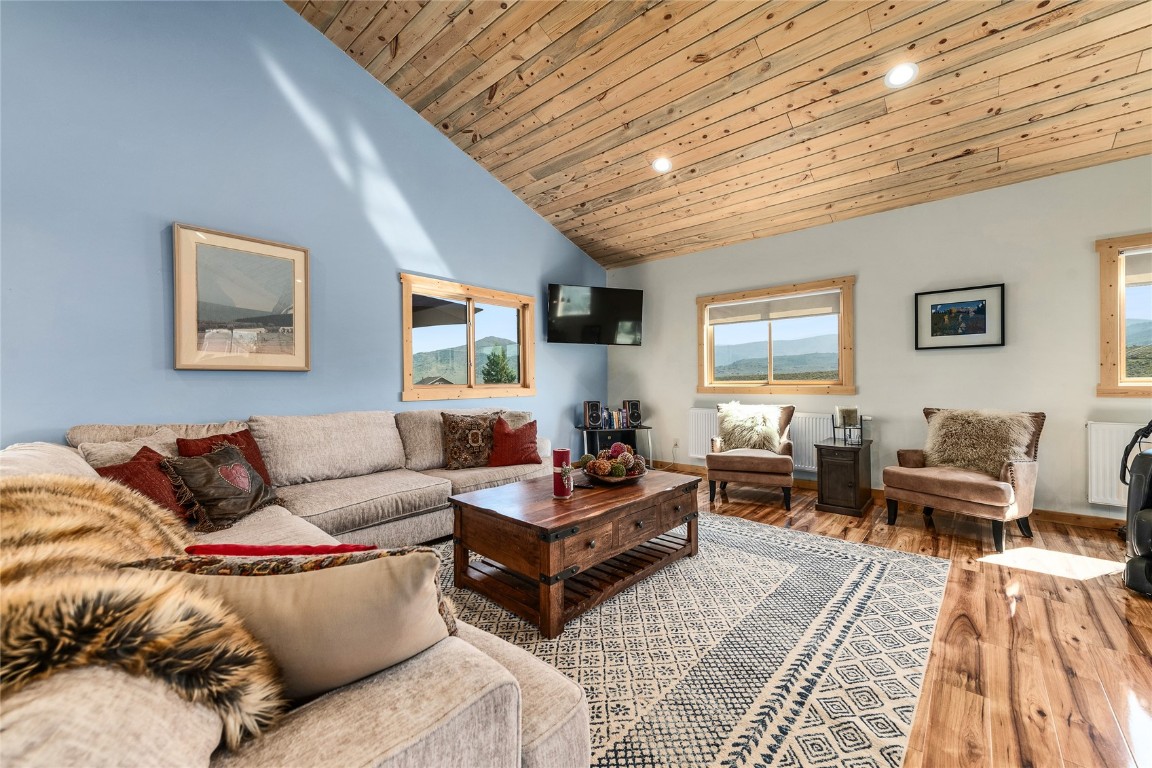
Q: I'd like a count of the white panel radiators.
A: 2